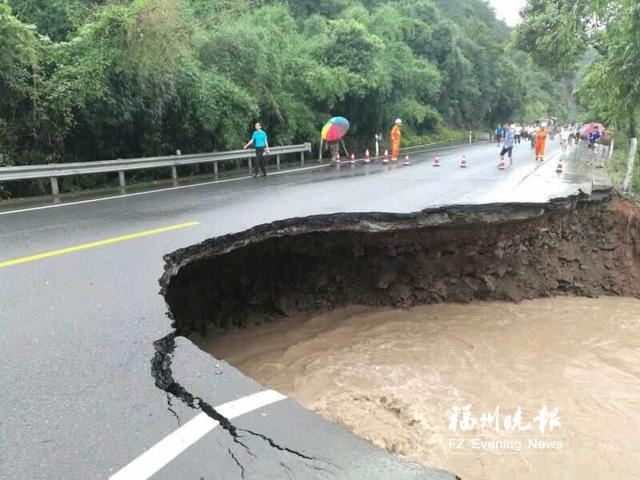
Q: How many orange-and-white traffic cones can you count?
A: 9